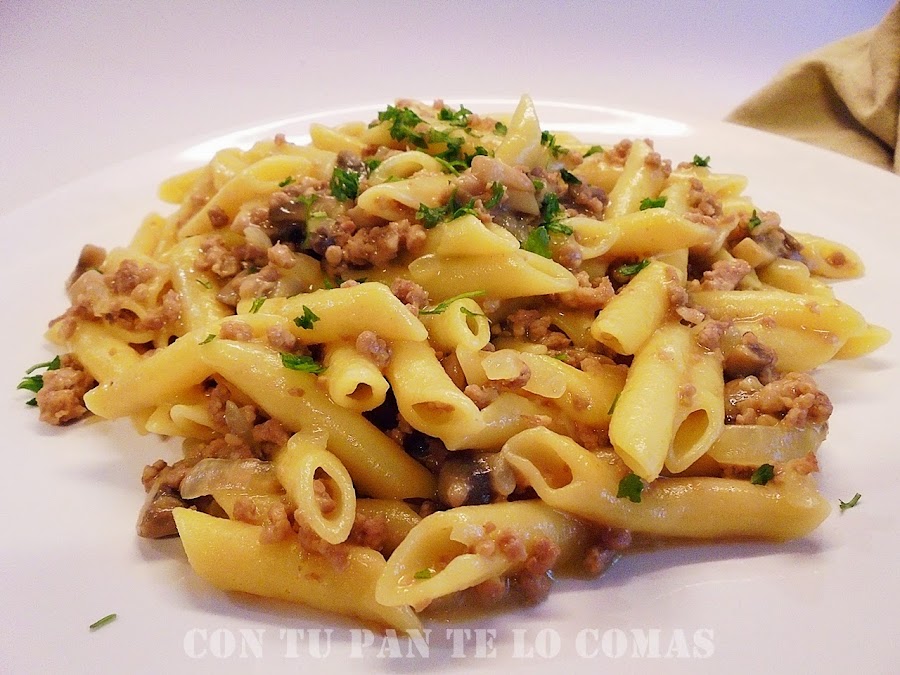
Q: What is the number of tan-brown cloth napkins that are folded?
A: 1